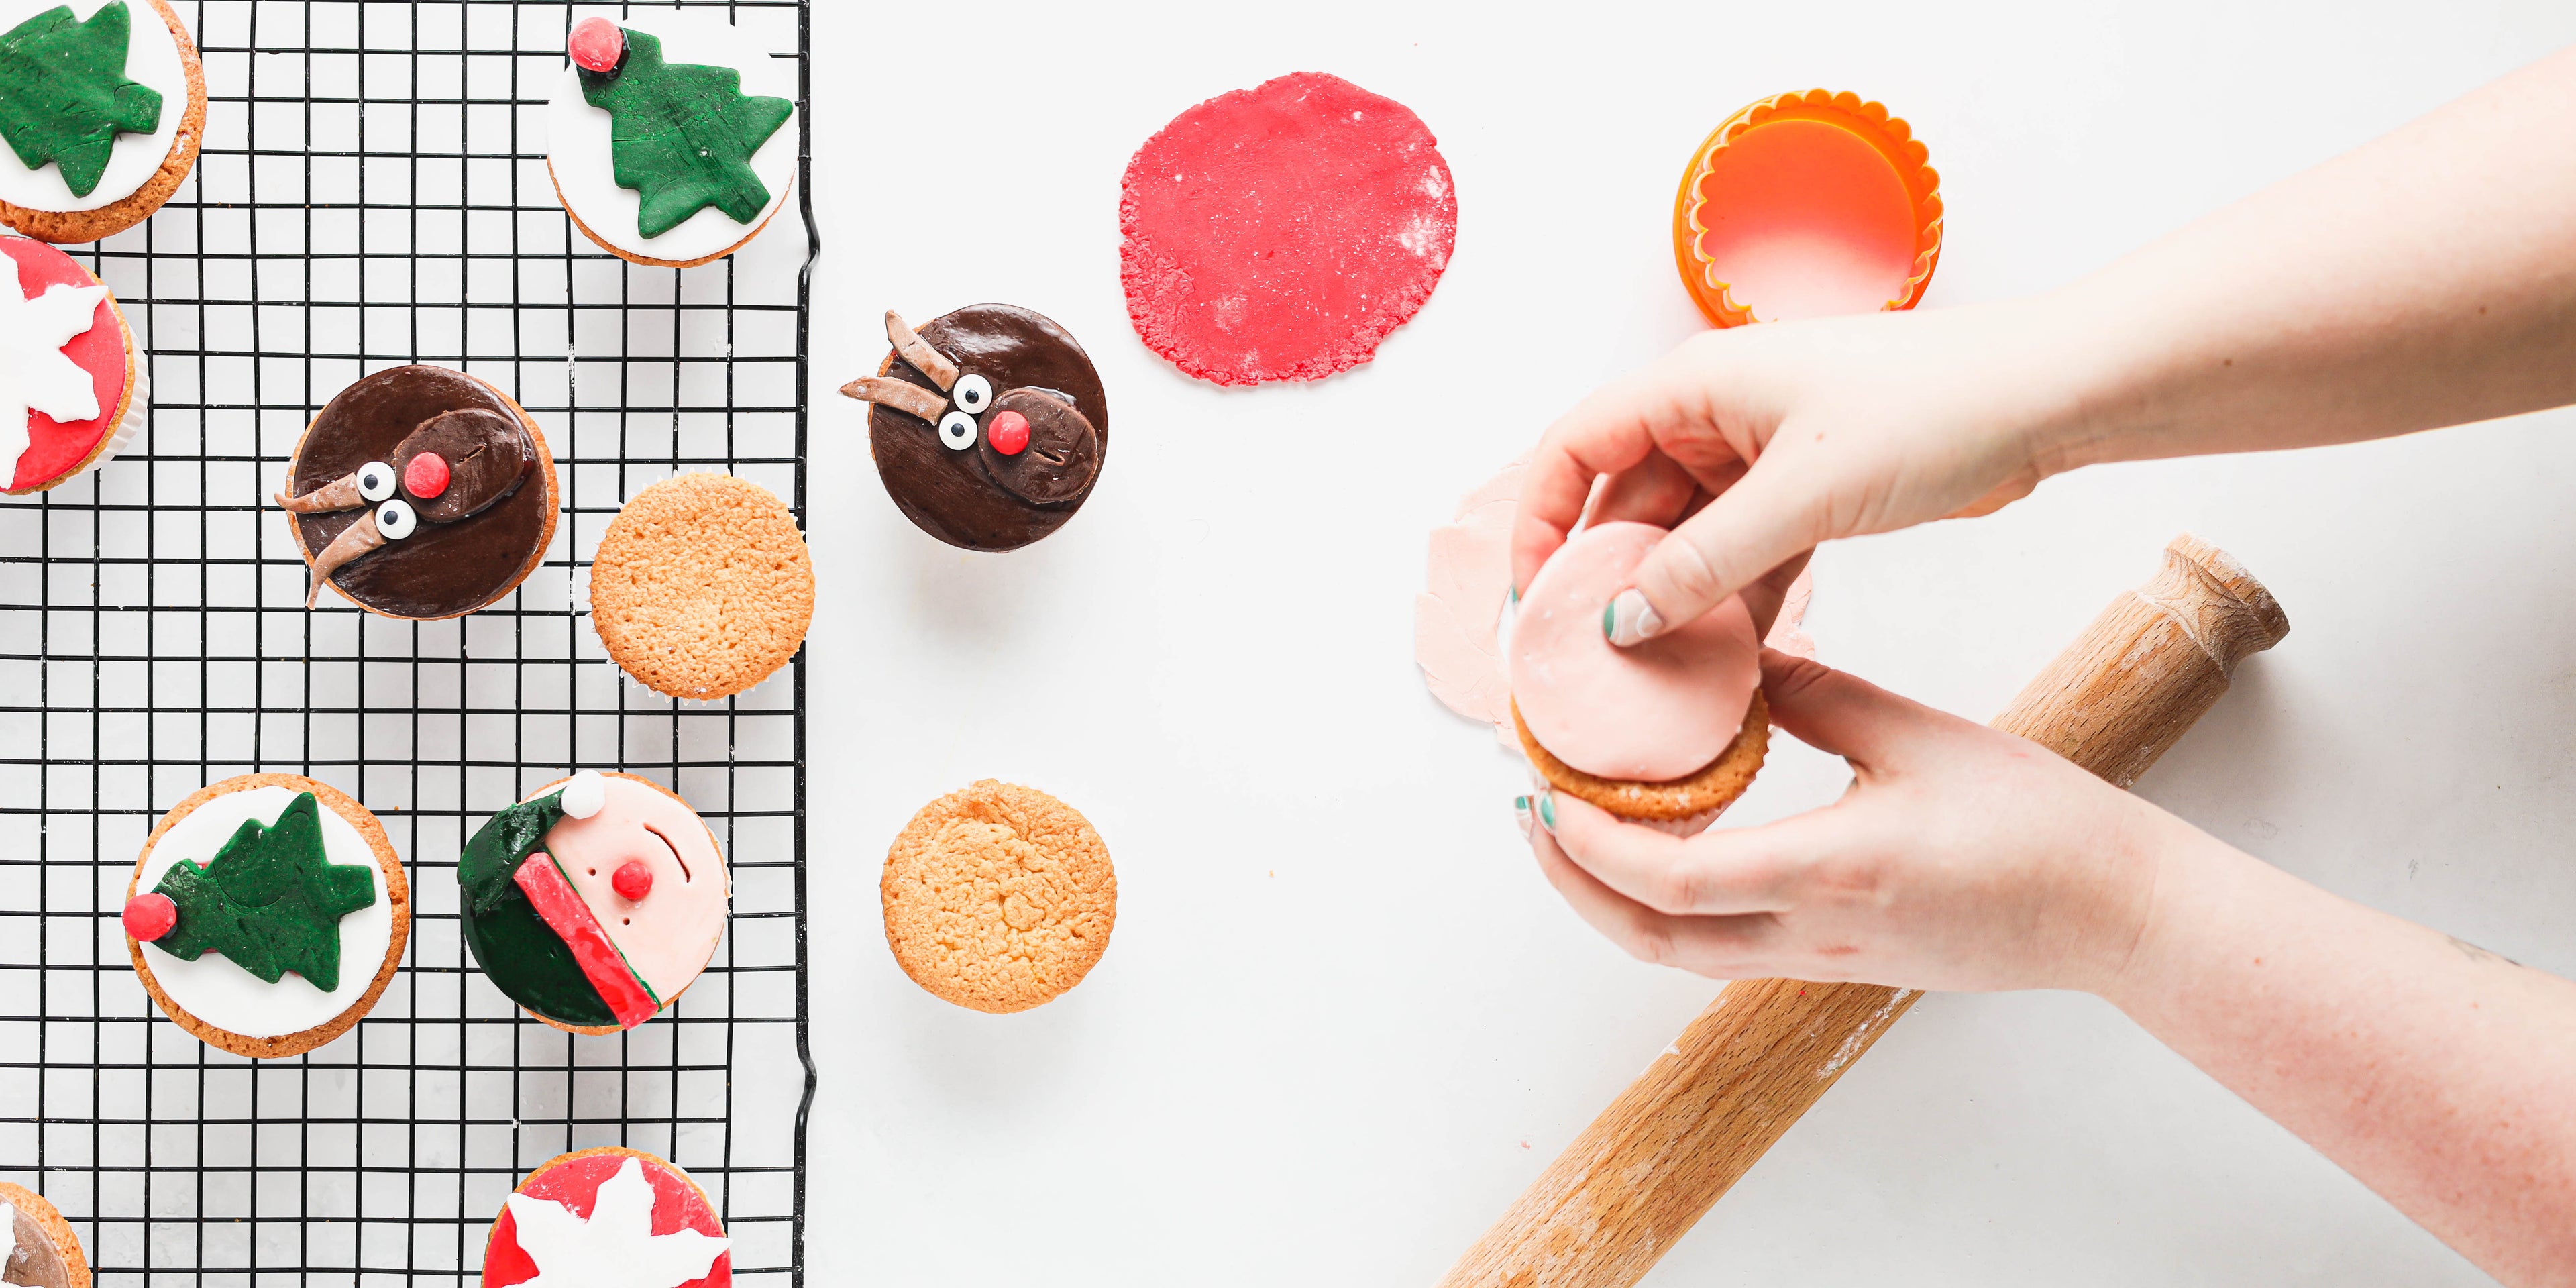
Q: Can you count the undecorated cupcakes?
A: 2